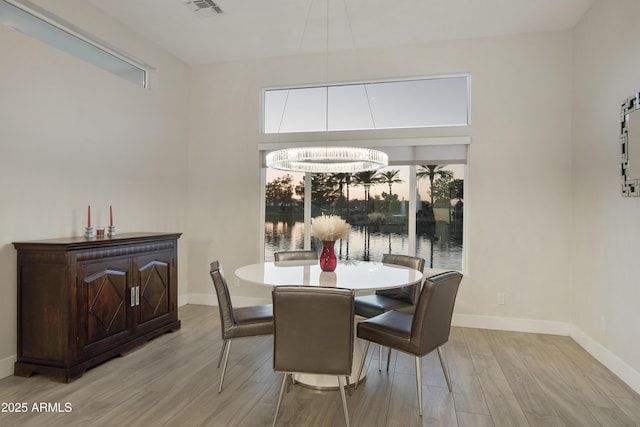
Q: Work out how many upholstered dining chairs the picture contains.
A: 5